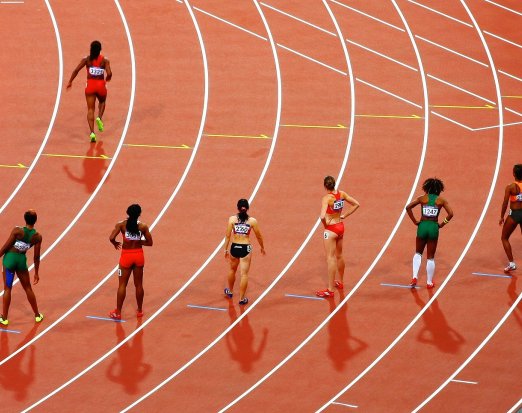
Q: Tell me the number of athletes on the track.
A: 7